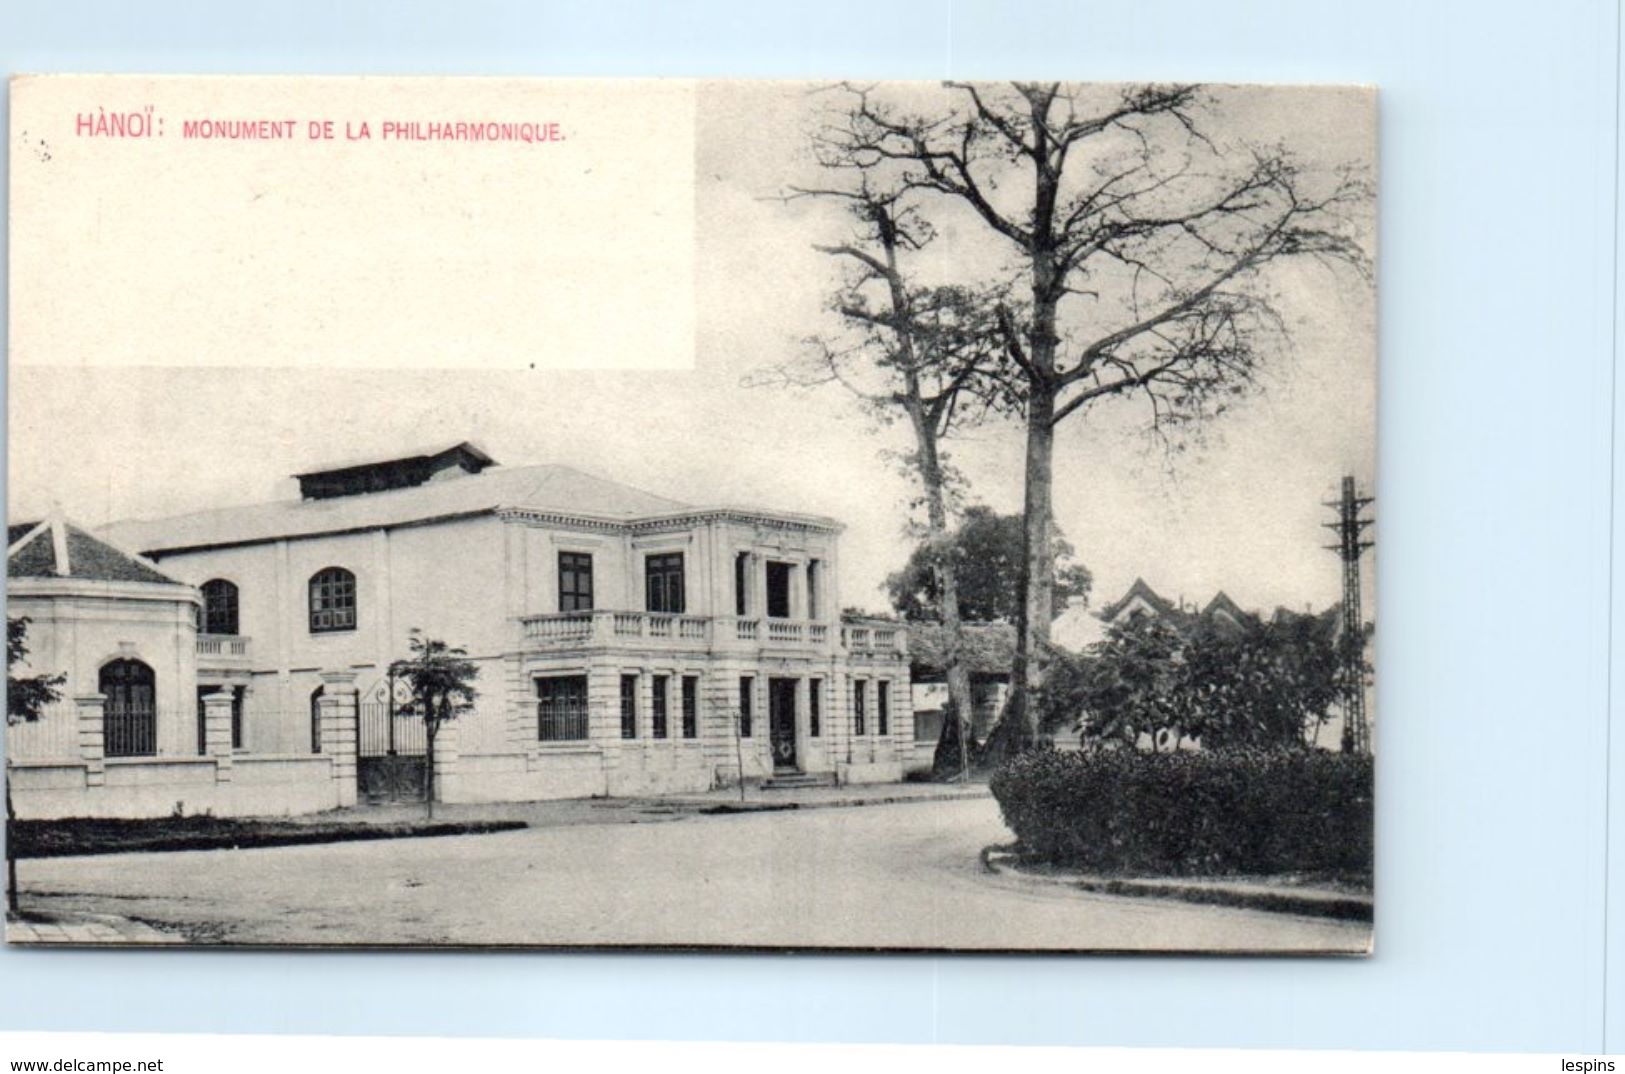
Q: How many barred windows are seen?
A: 2